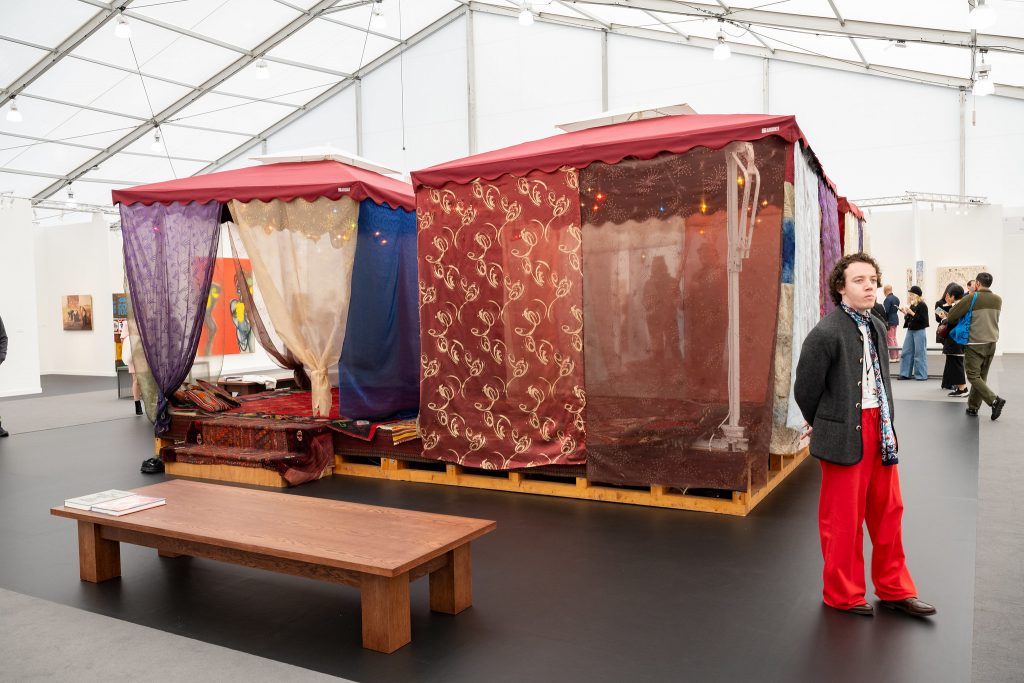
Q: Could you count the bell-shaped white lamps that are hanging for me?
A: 10